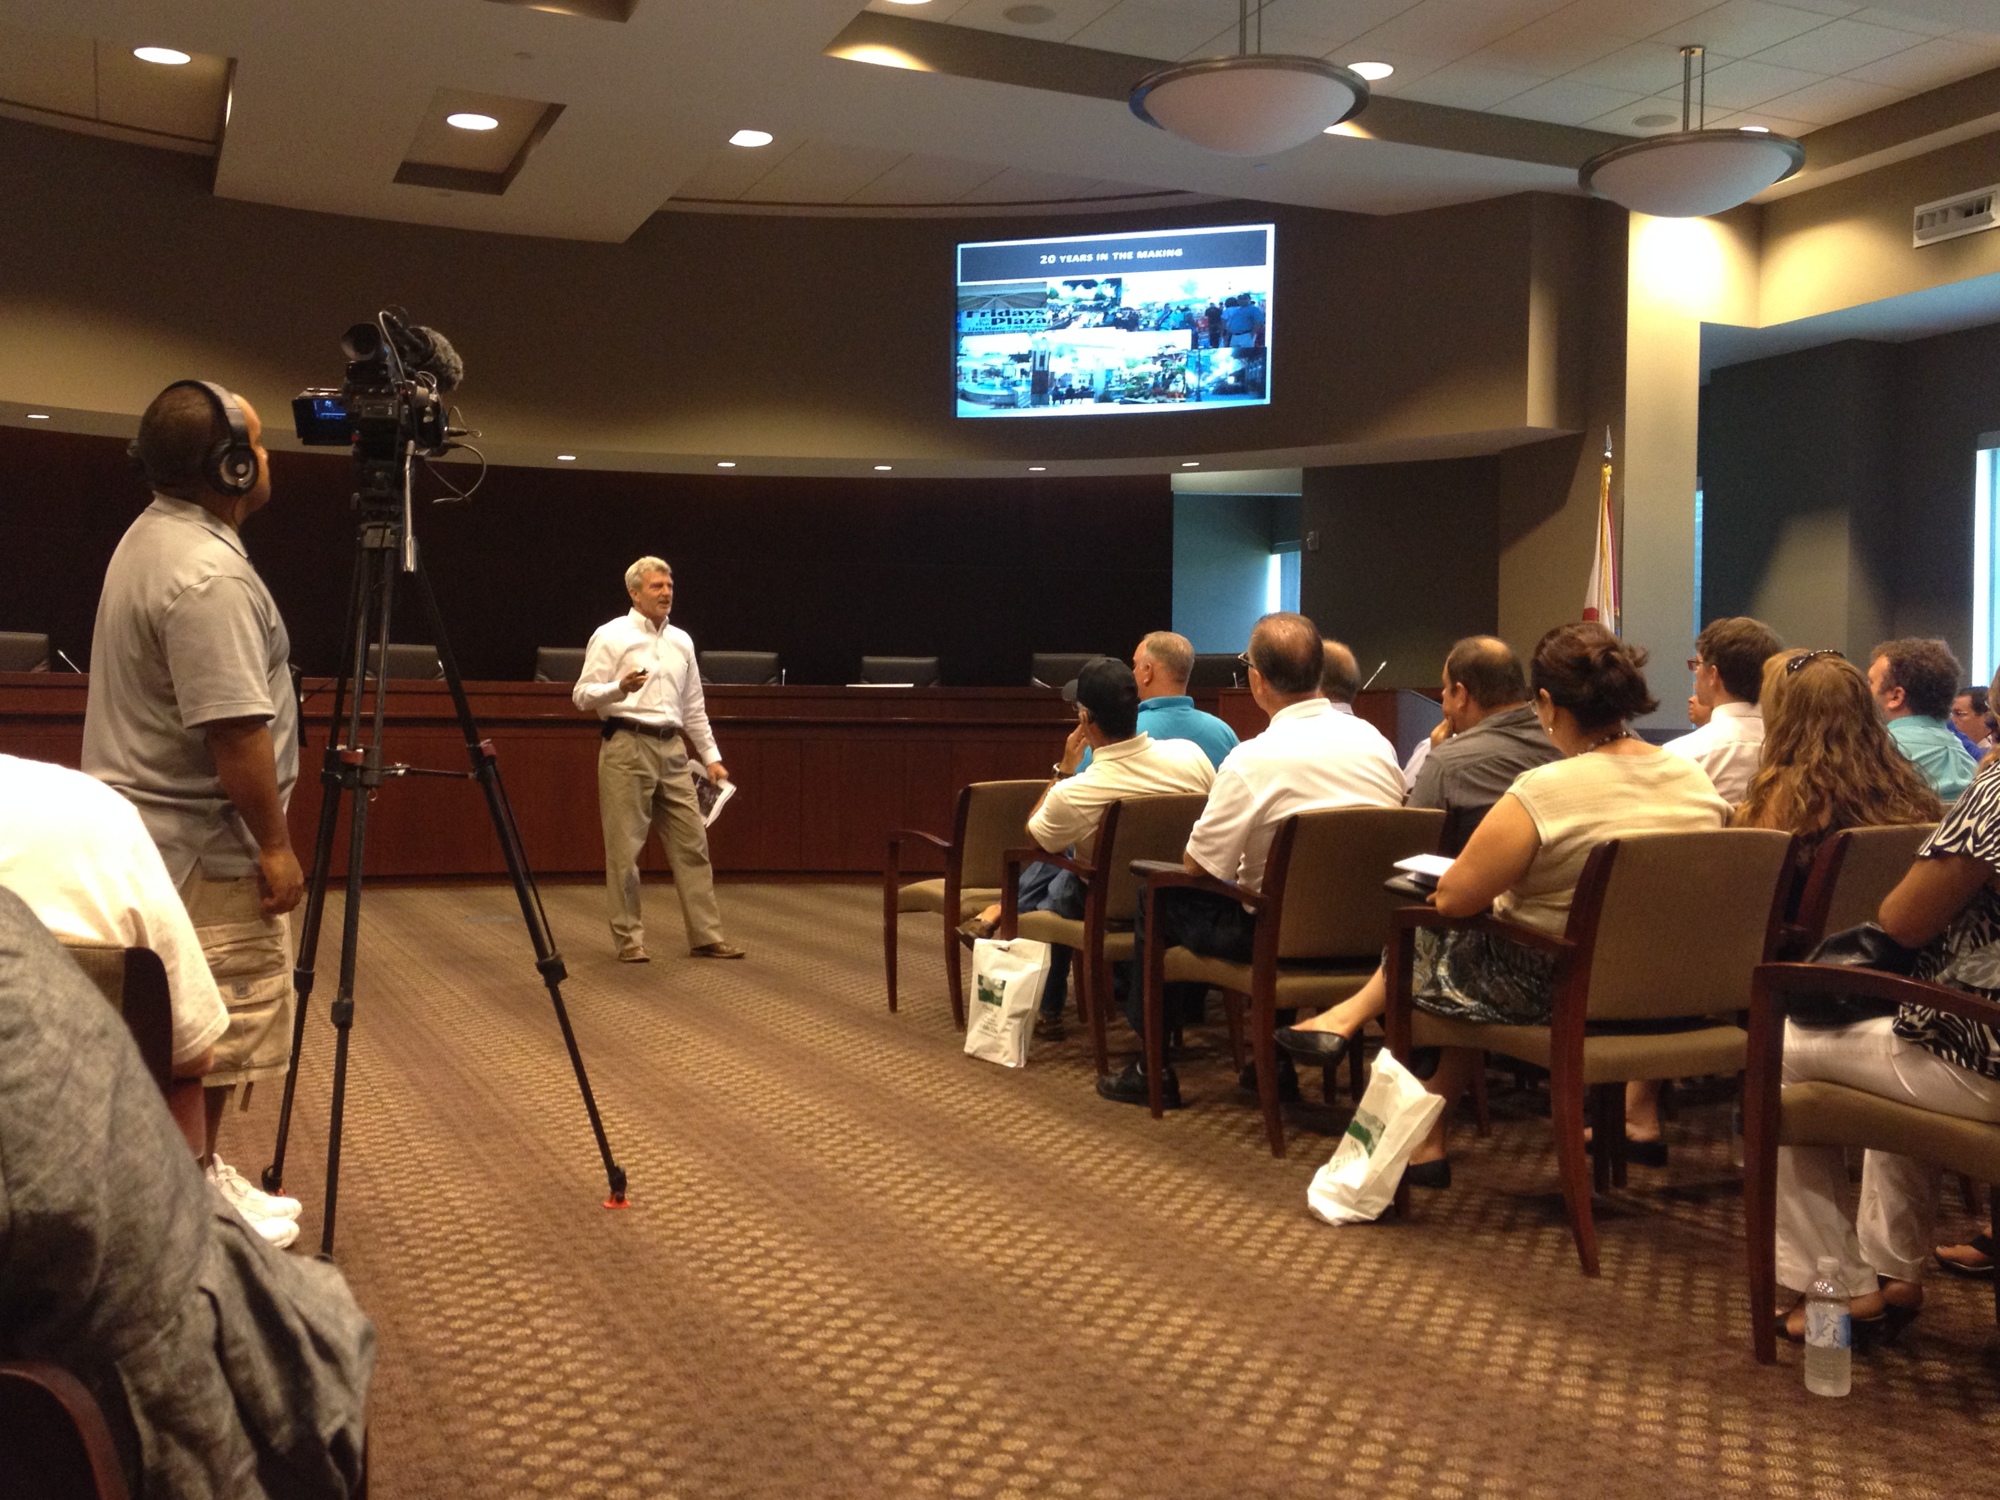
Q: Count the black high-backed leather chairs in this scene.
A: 7